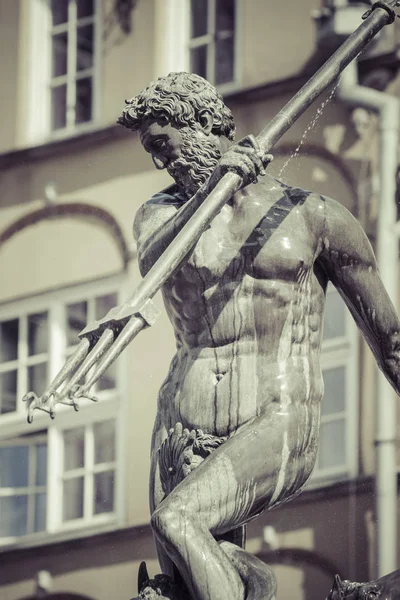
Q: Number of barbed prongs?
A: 3